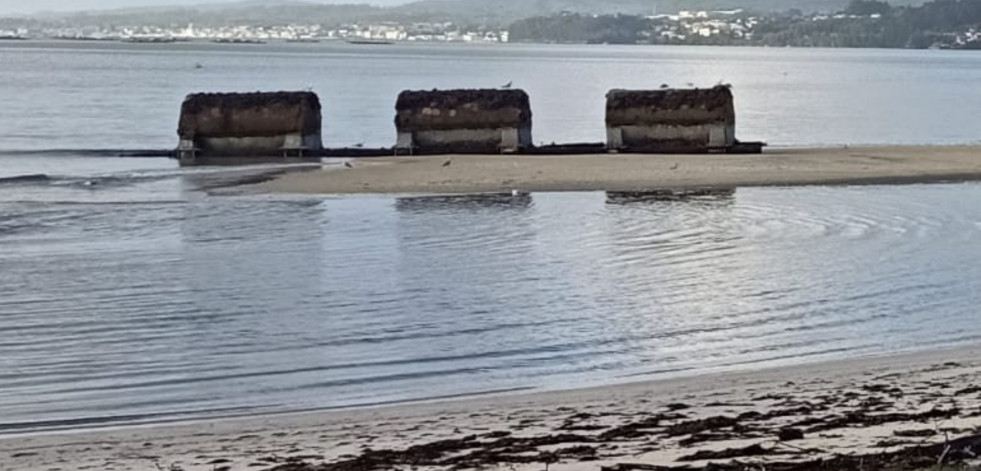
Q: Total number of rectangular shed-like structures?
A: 3